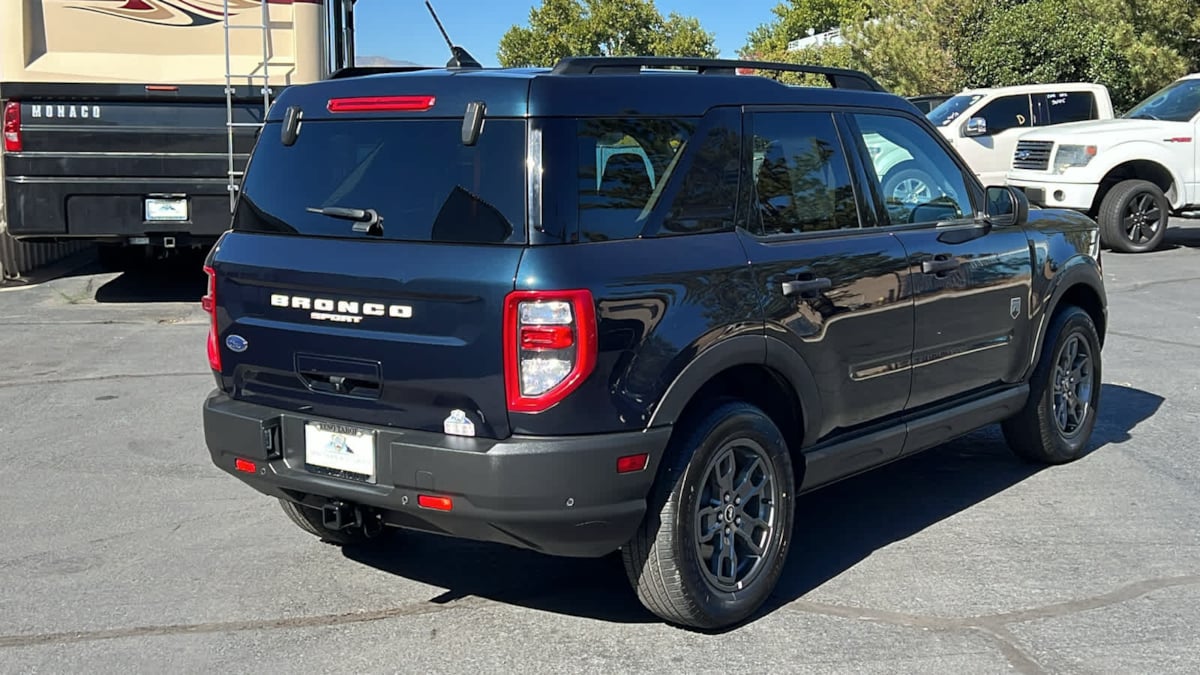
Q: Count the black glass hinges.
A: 2